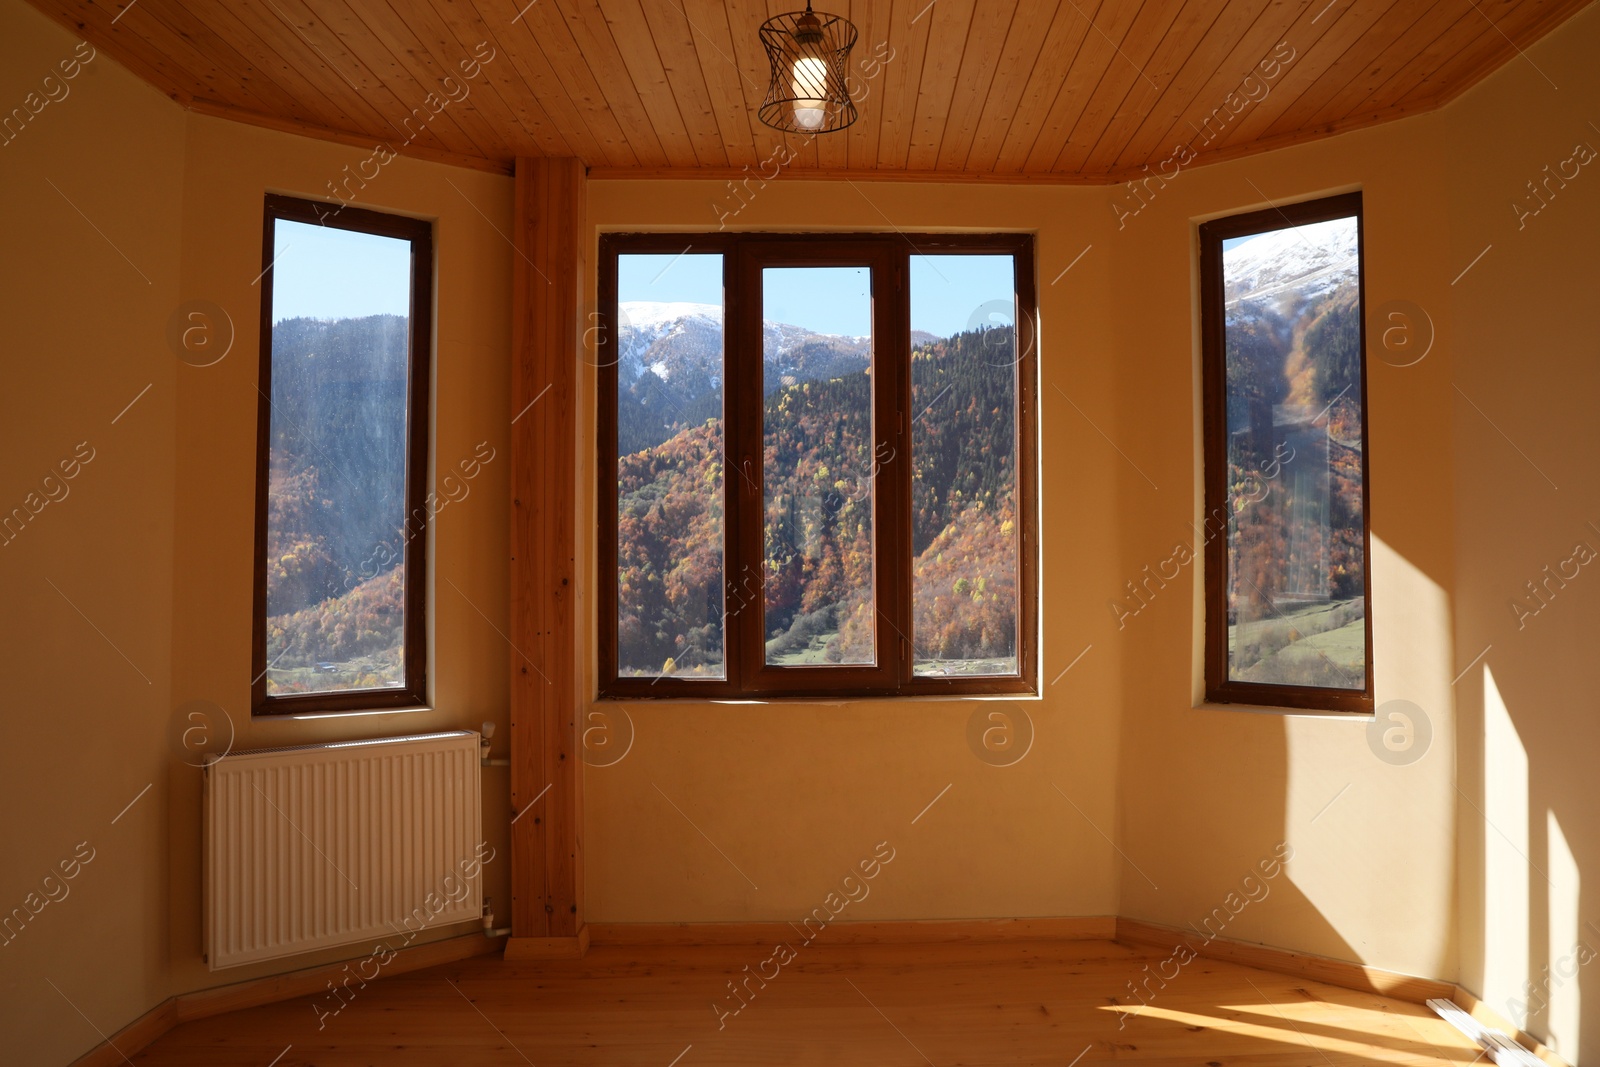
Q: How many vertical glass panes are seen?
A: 5